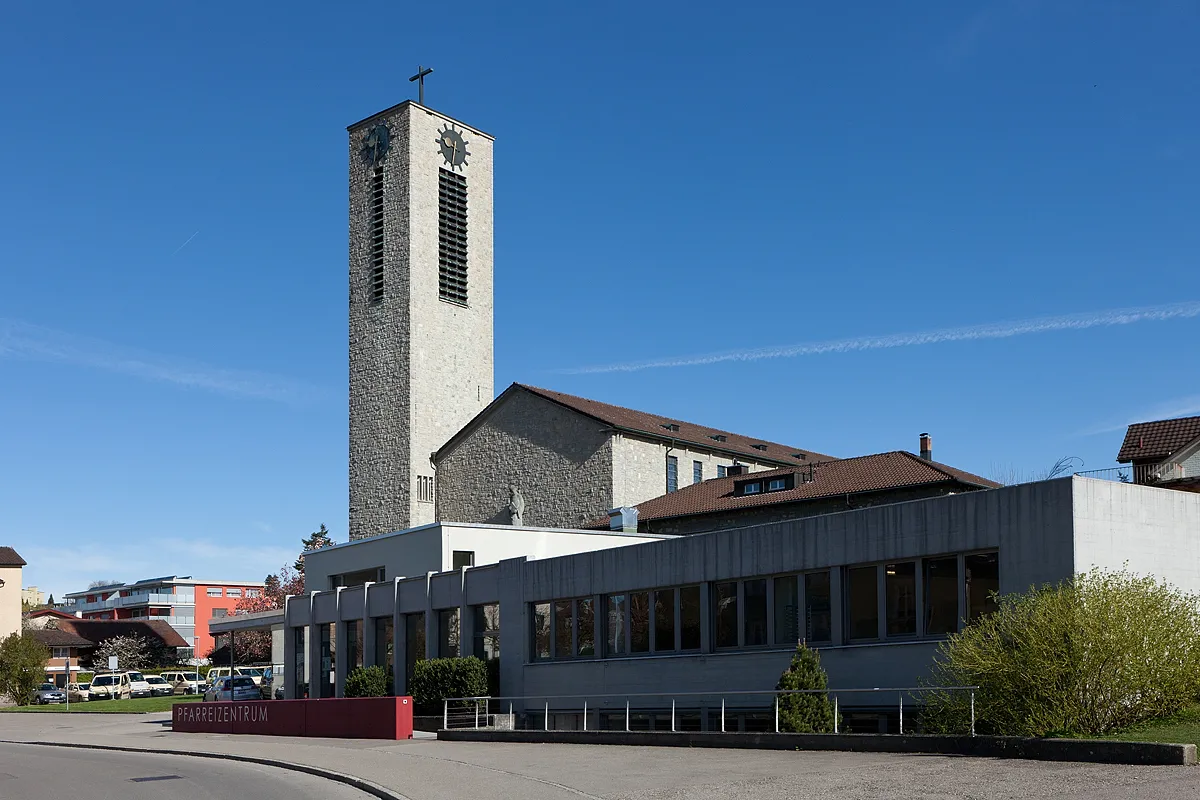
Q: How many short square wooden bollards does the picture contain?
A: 0